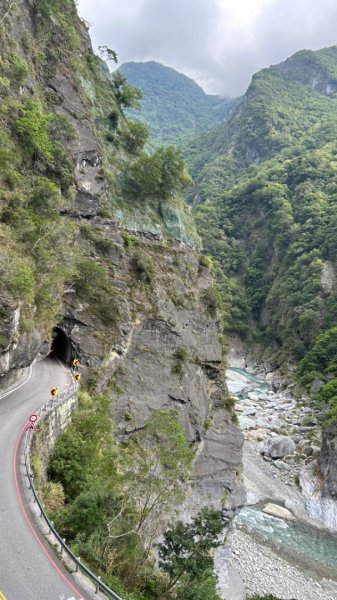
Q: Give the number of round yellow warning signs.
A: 3